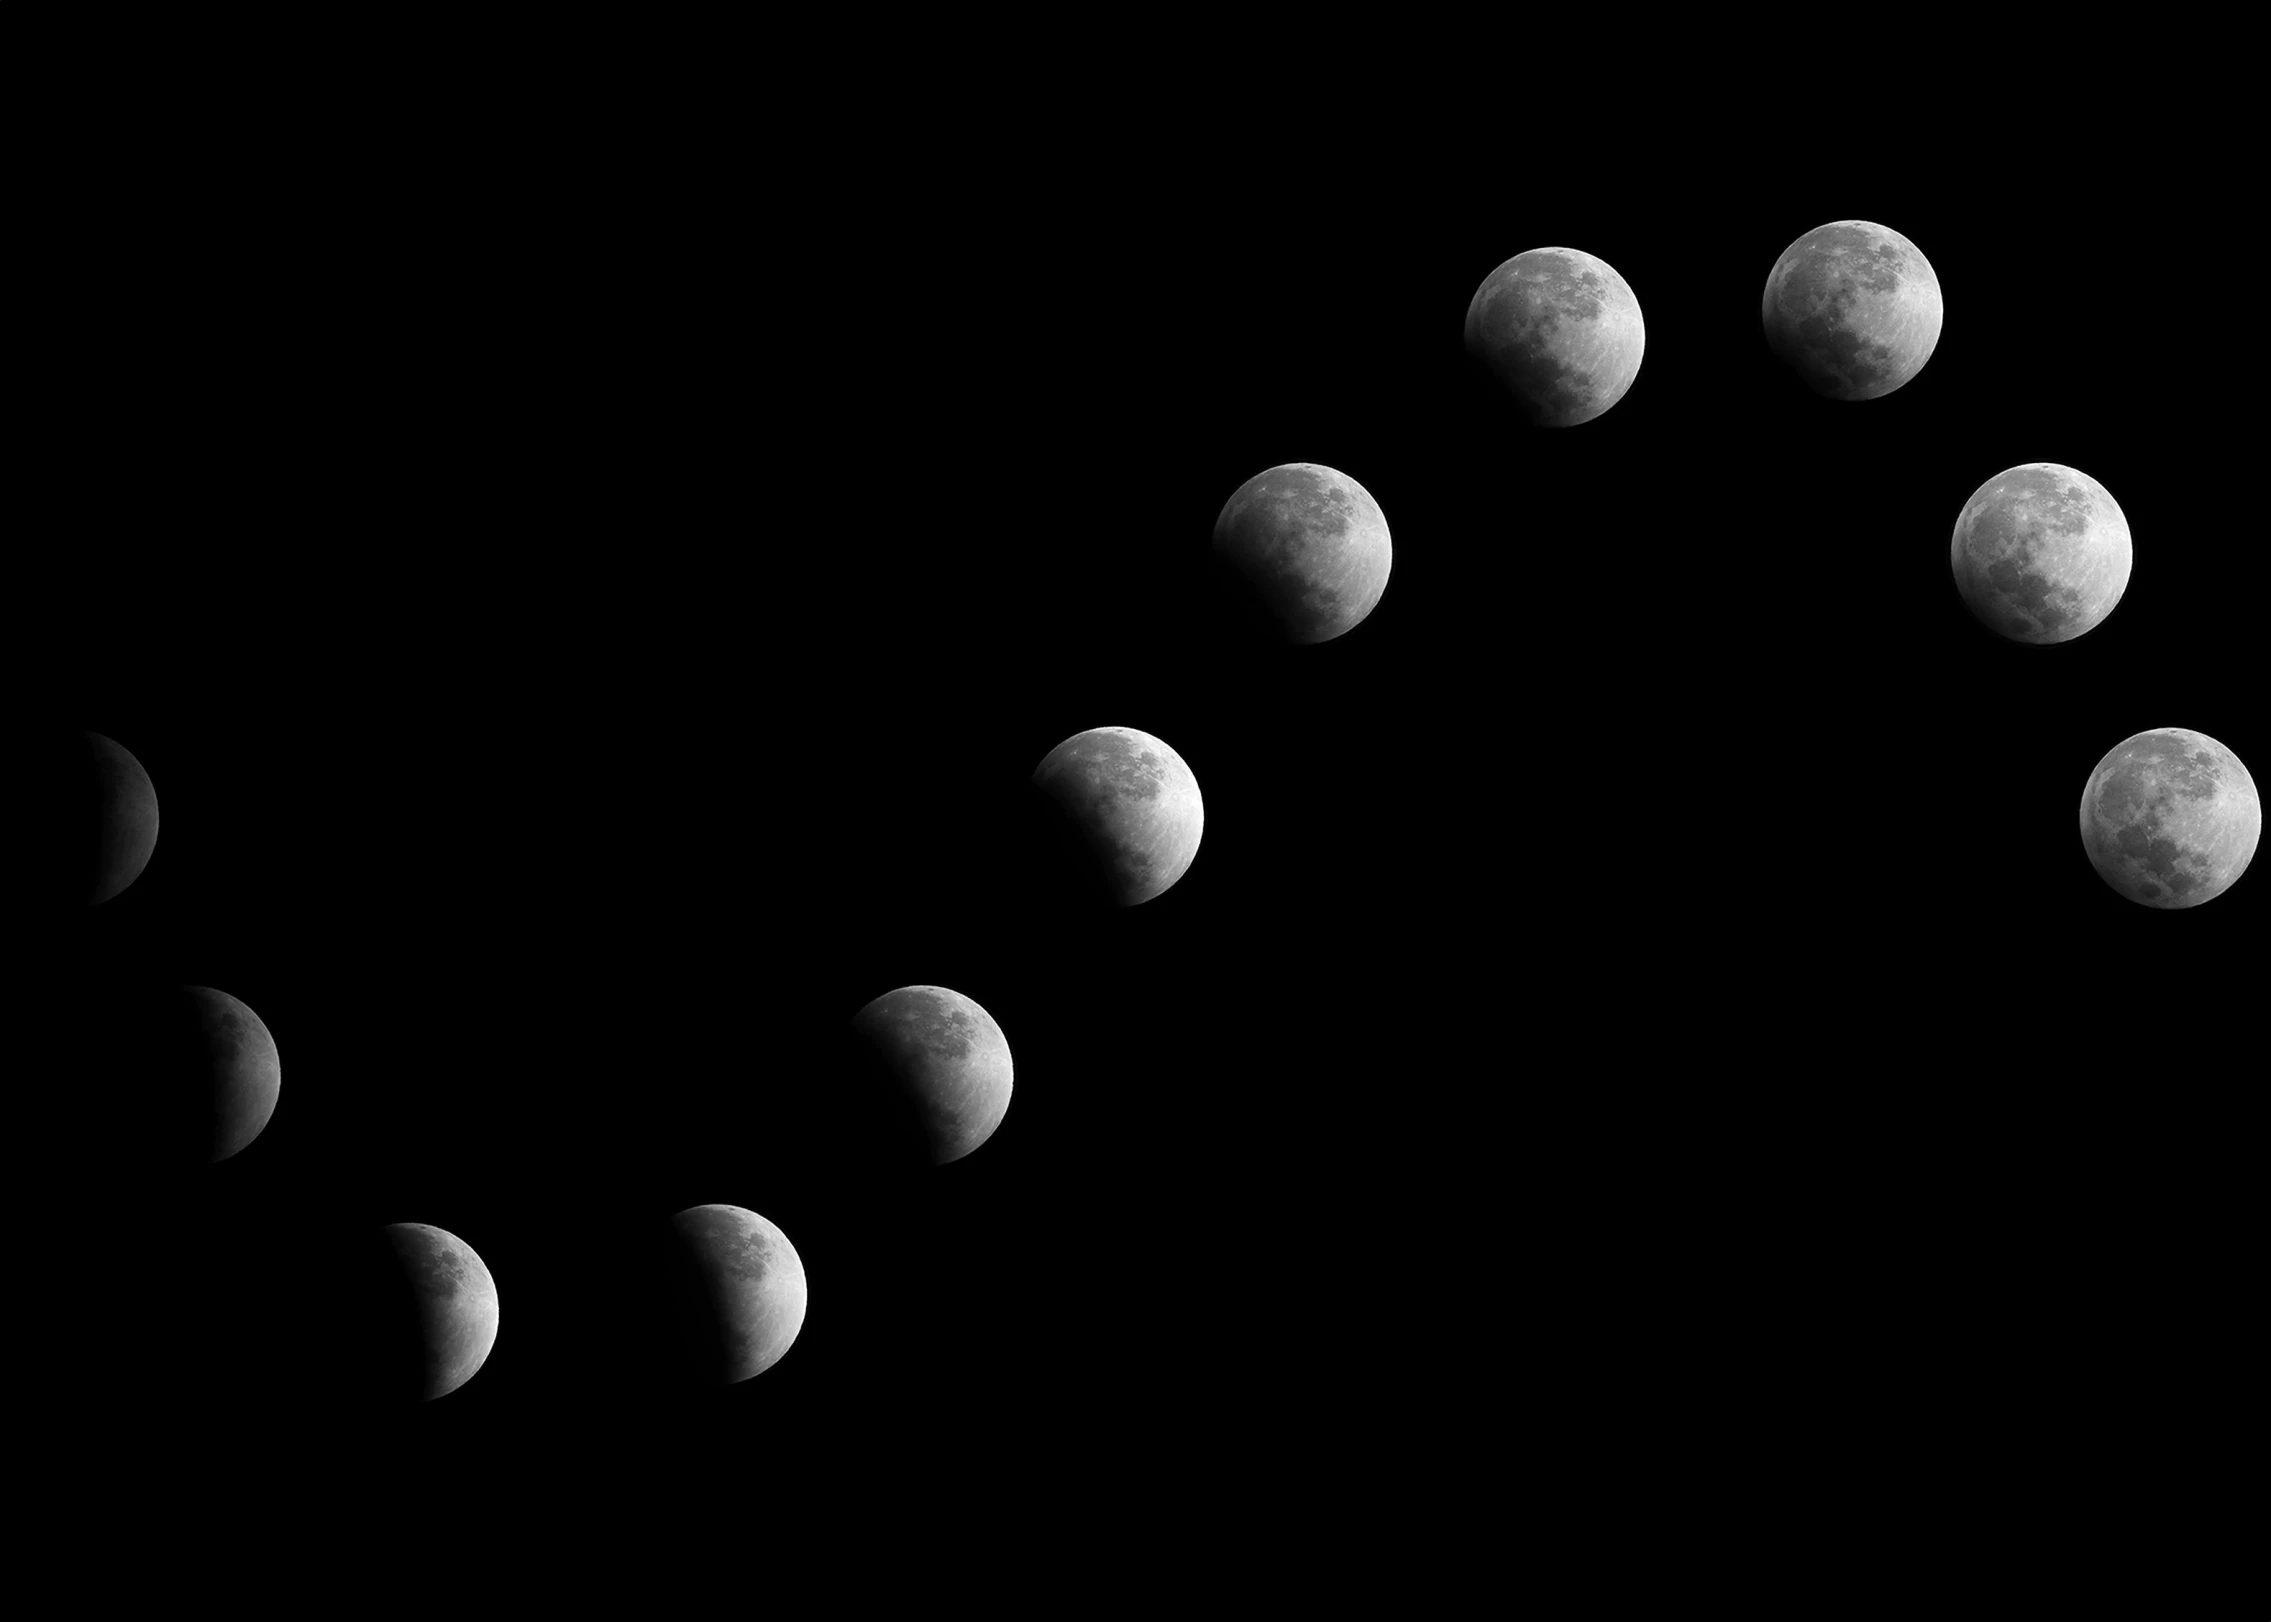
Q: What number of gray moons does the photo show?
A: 11